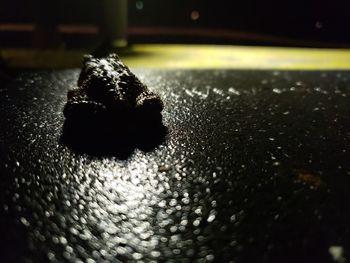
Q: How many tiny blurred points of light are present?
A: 3